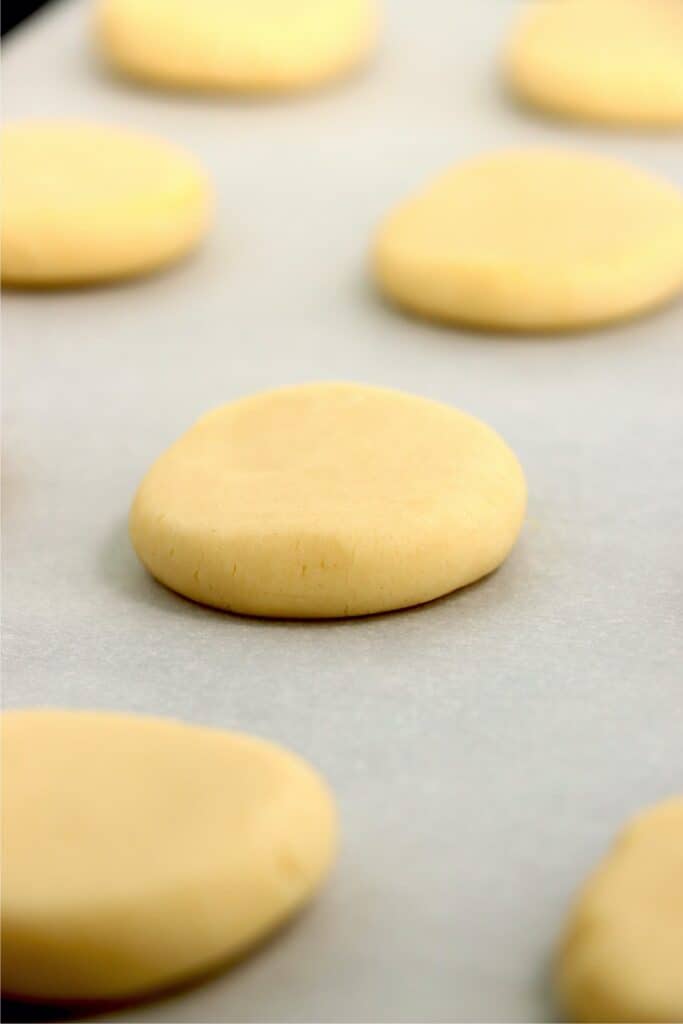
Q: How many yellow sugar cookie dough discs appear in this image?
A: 7